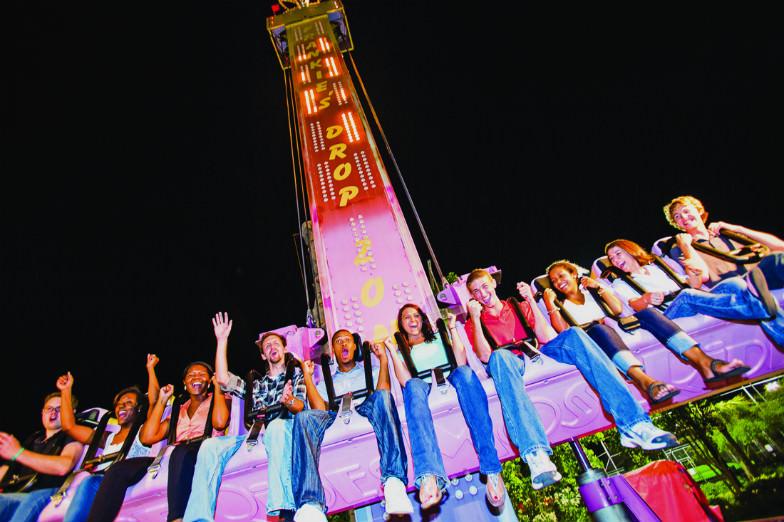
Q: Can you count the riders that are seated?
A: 10